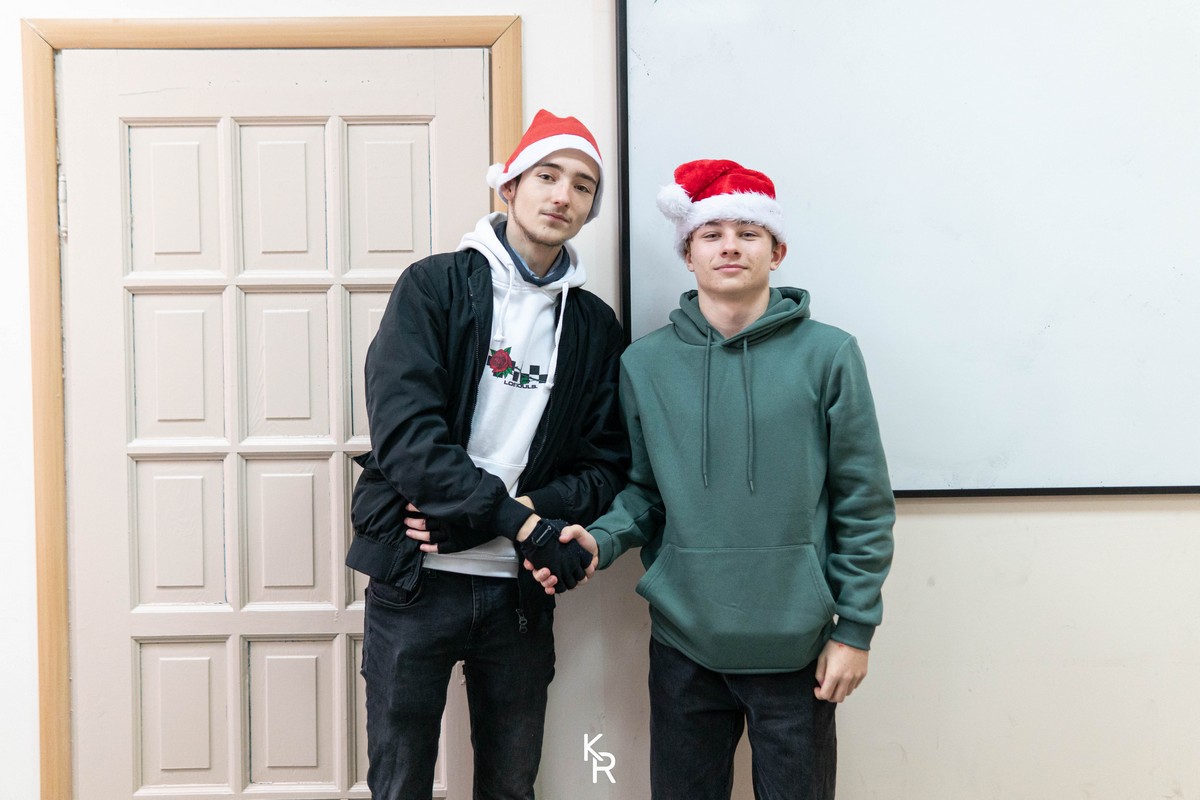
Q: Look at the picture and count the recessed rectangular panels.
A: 12